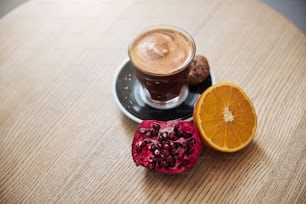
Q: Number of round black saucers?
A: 1